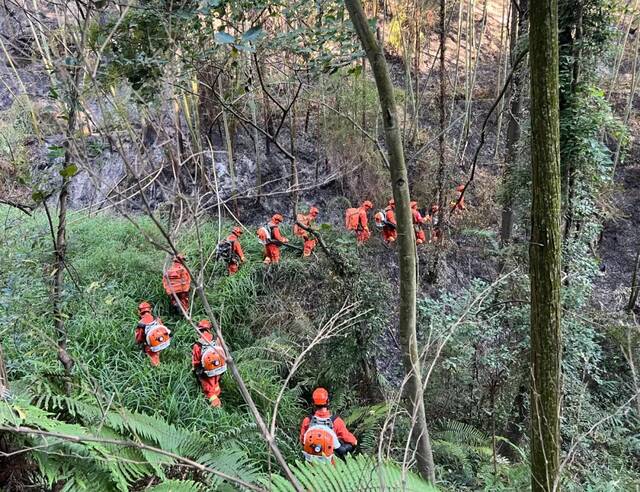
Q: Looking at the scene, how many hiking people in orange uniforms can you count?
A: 12